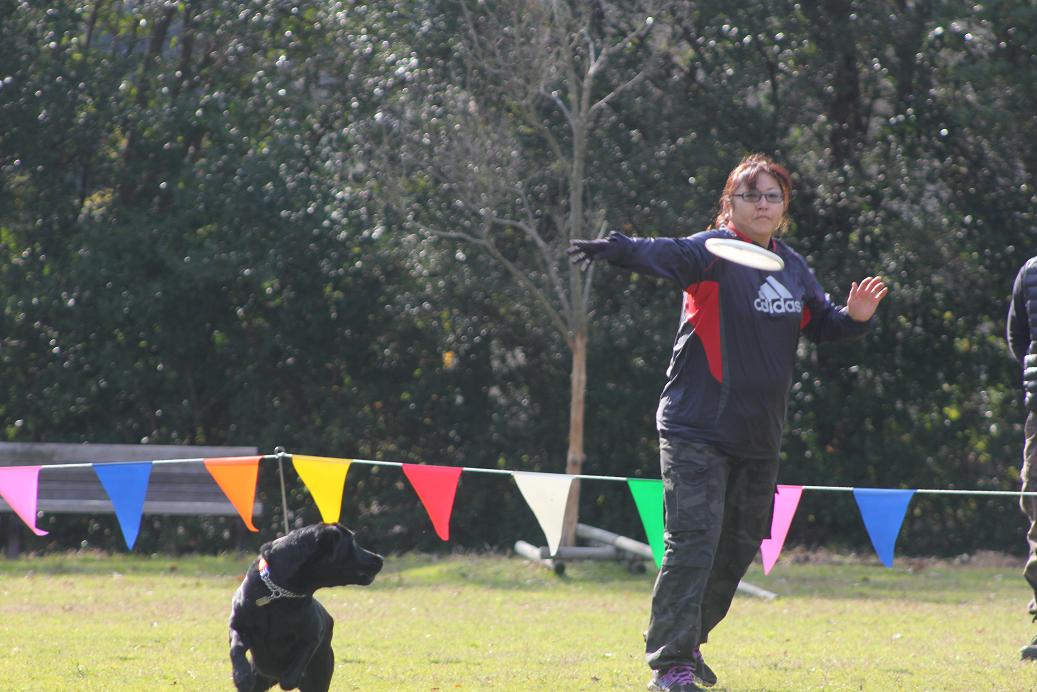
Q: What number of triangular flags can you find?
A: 9